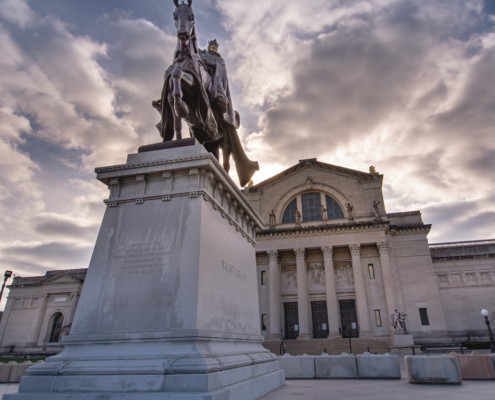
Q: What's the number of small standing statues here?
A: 5